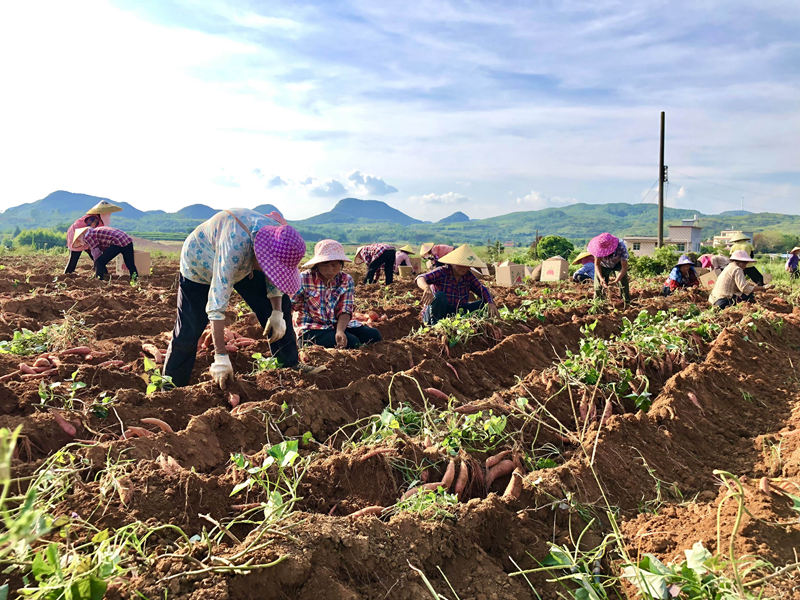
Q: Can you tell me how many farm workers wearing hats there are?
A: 15